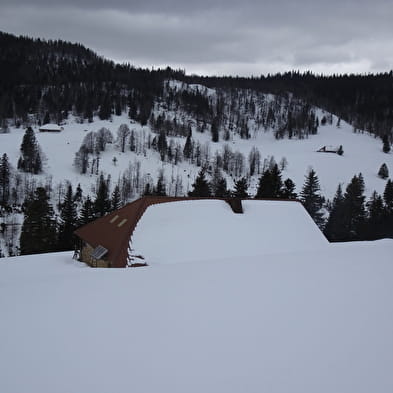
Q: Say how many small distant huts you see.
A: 2